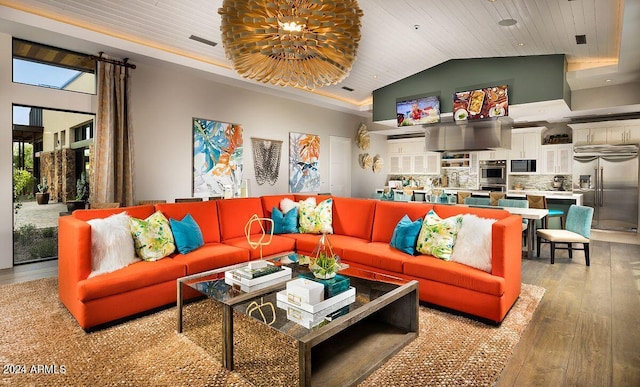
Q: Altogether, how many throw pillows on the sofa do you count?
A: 9